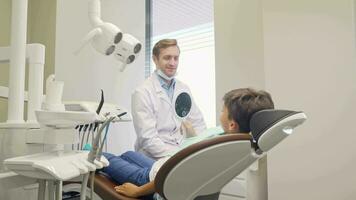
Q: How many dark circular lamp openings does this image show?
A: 4